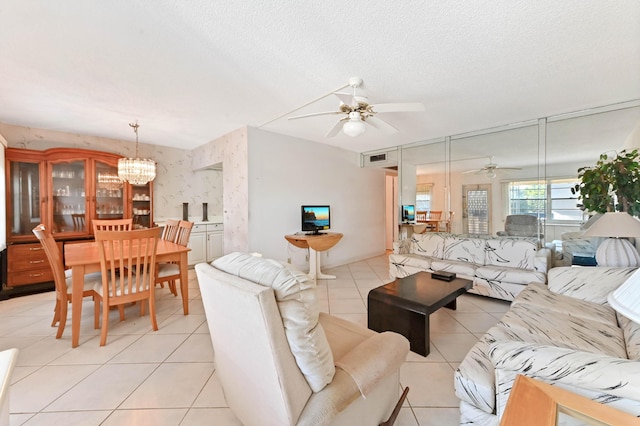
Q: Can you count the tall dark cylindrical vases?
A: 2